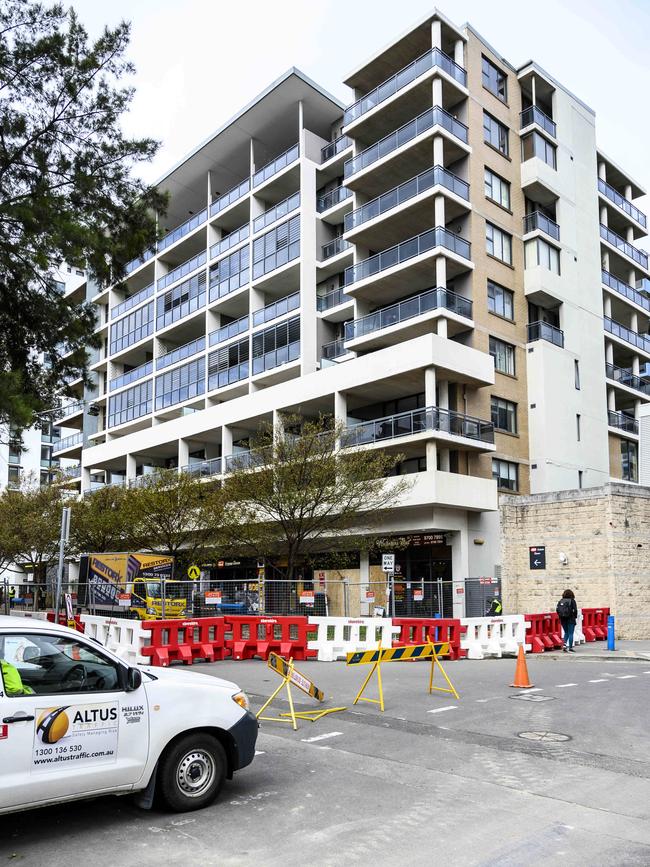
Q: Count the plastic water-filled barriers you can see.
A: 11